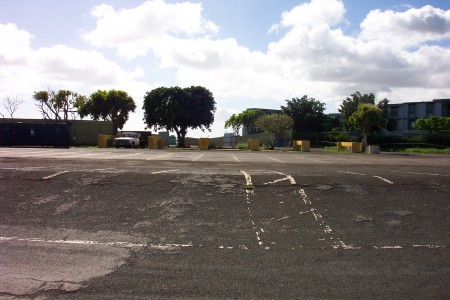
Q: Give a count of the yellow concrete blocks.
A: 6